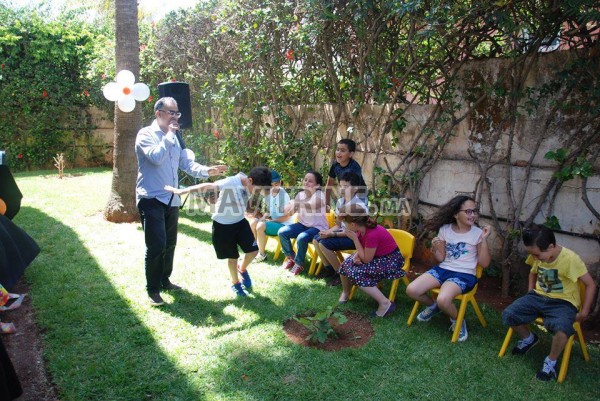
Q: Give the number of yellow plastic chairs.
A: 6